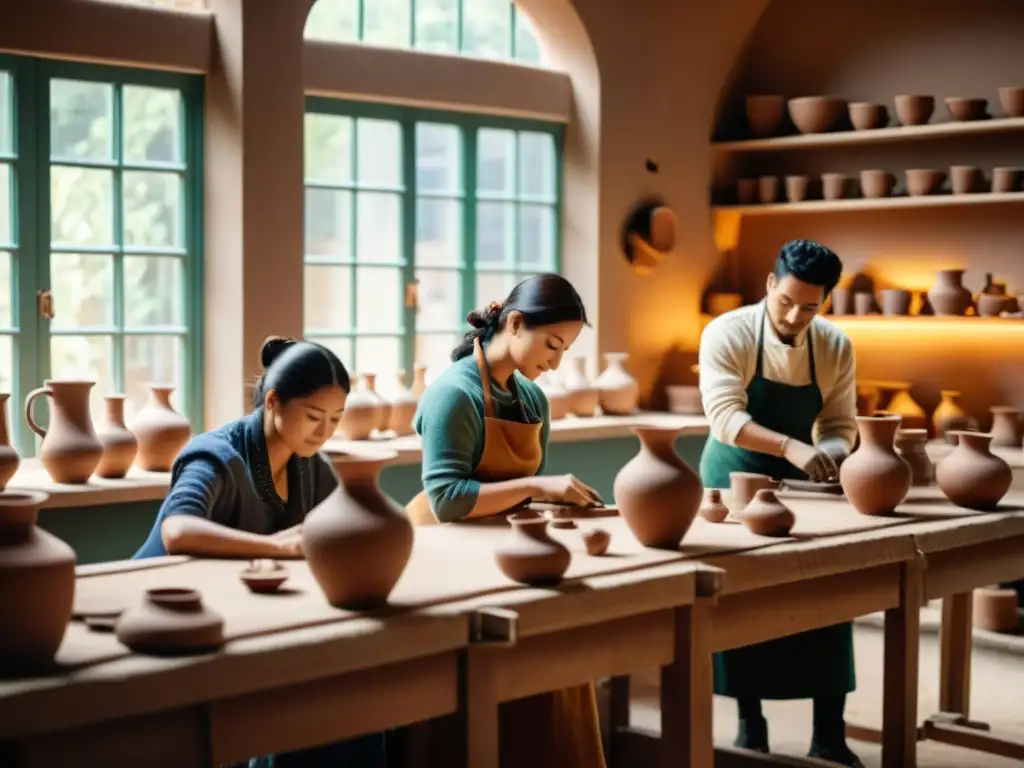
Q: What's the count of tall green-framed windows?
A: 2